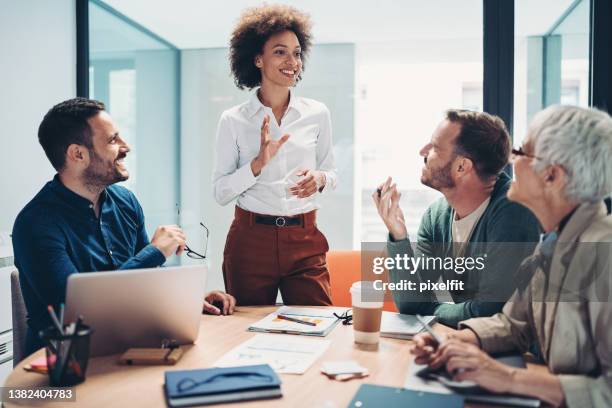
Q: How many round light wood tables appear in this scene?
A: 1